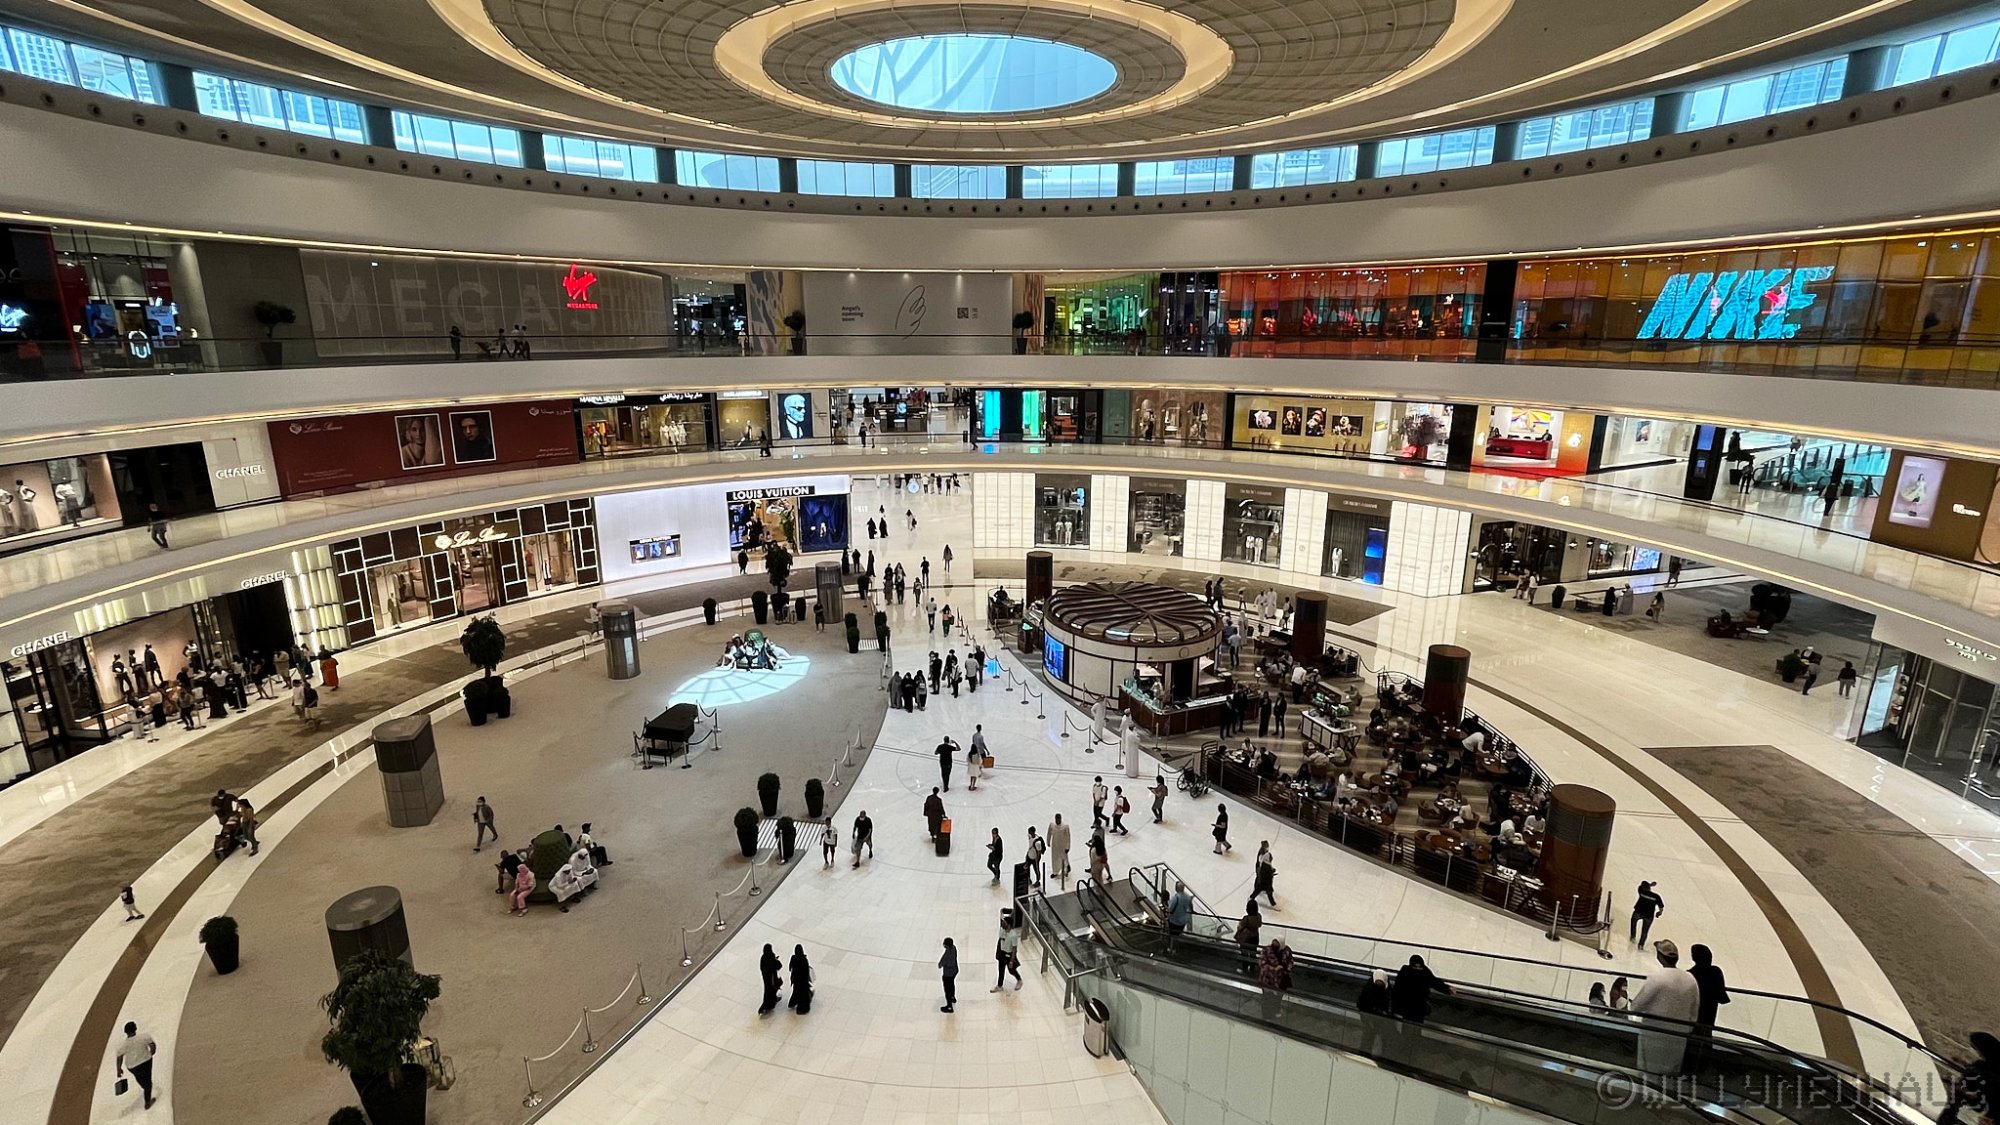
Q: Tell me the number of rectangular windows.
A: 14